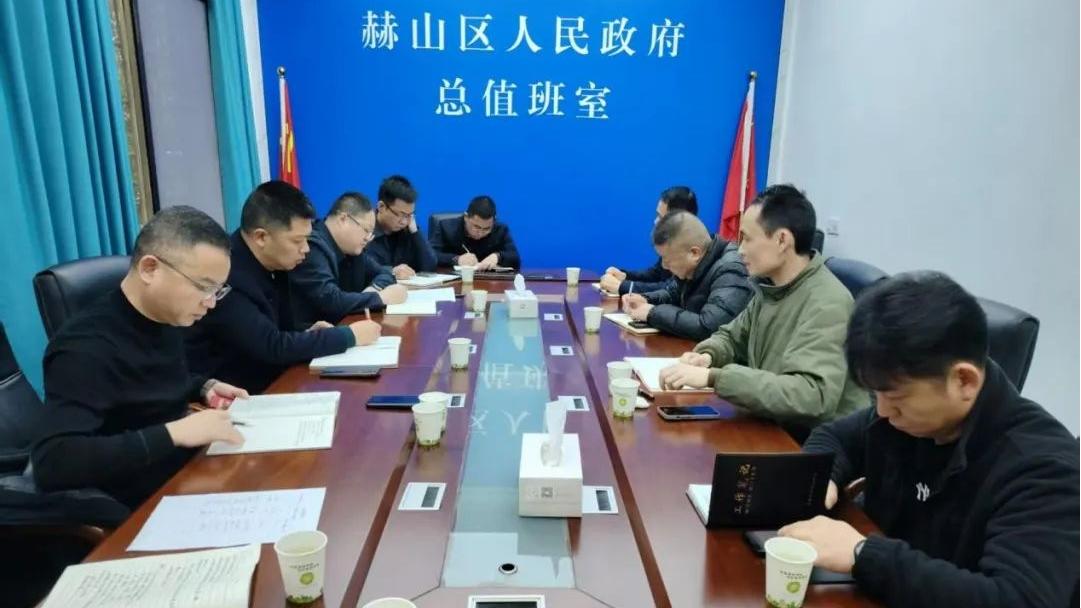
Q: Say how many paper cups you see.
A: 12